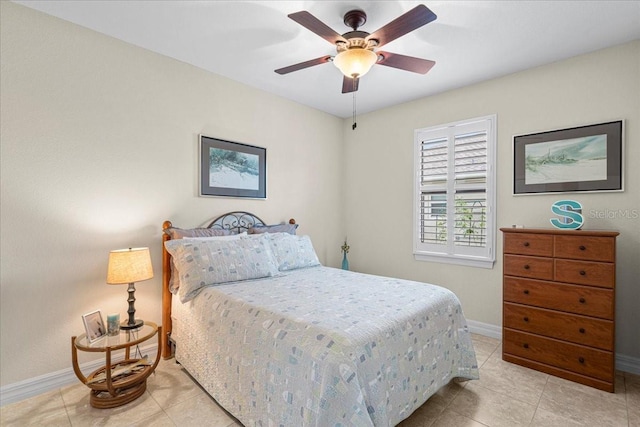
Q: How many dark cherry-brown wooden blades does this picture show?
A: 5